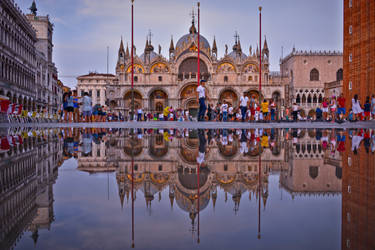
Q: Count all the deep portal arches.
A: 5